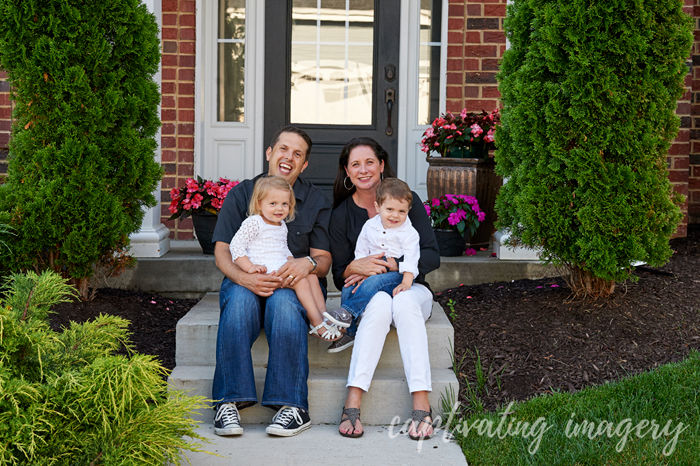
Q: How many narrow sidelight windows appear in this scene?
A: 2